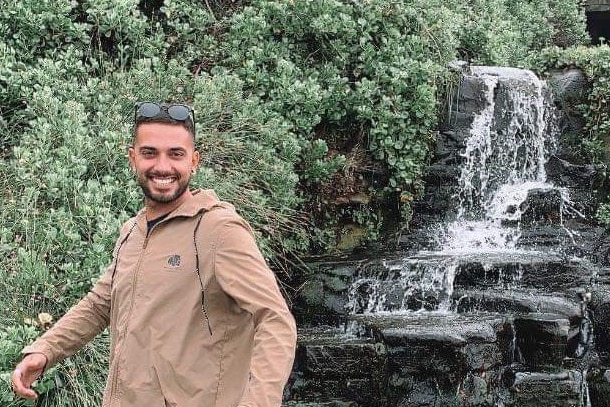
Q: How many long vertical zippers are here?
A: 1